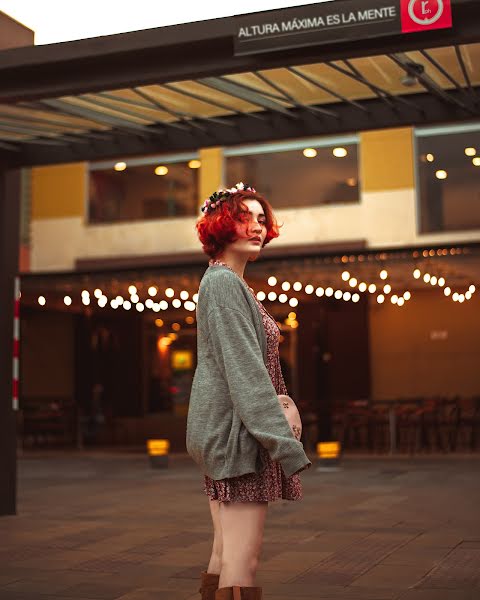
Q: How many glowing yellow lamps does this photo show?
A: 2